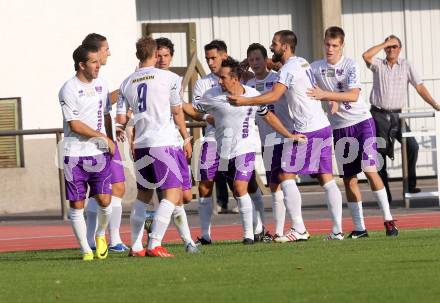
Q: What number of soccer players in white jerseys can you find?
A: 9